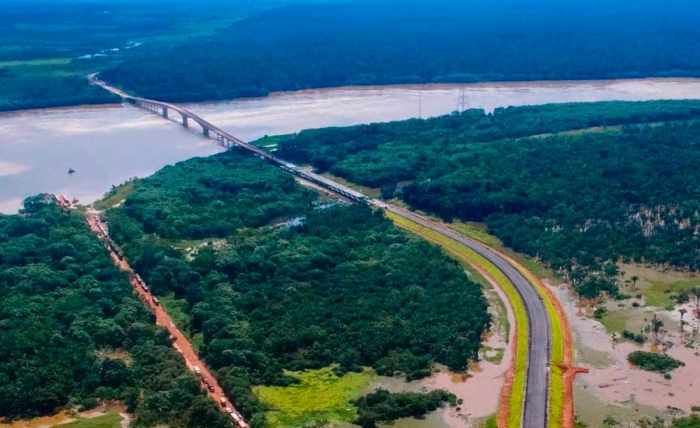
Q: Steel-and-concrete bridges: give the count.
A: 1